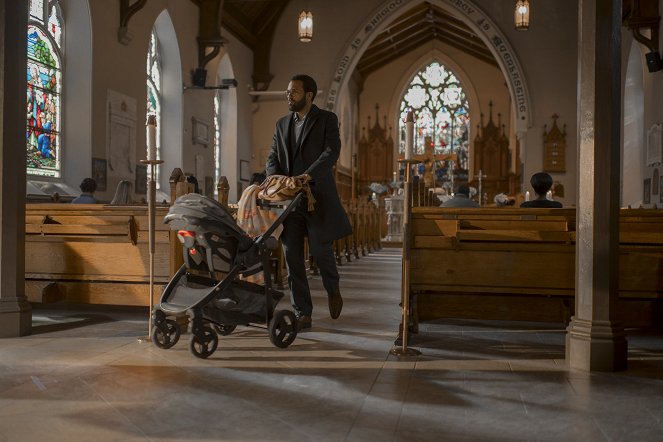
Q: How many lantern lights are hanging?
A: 2